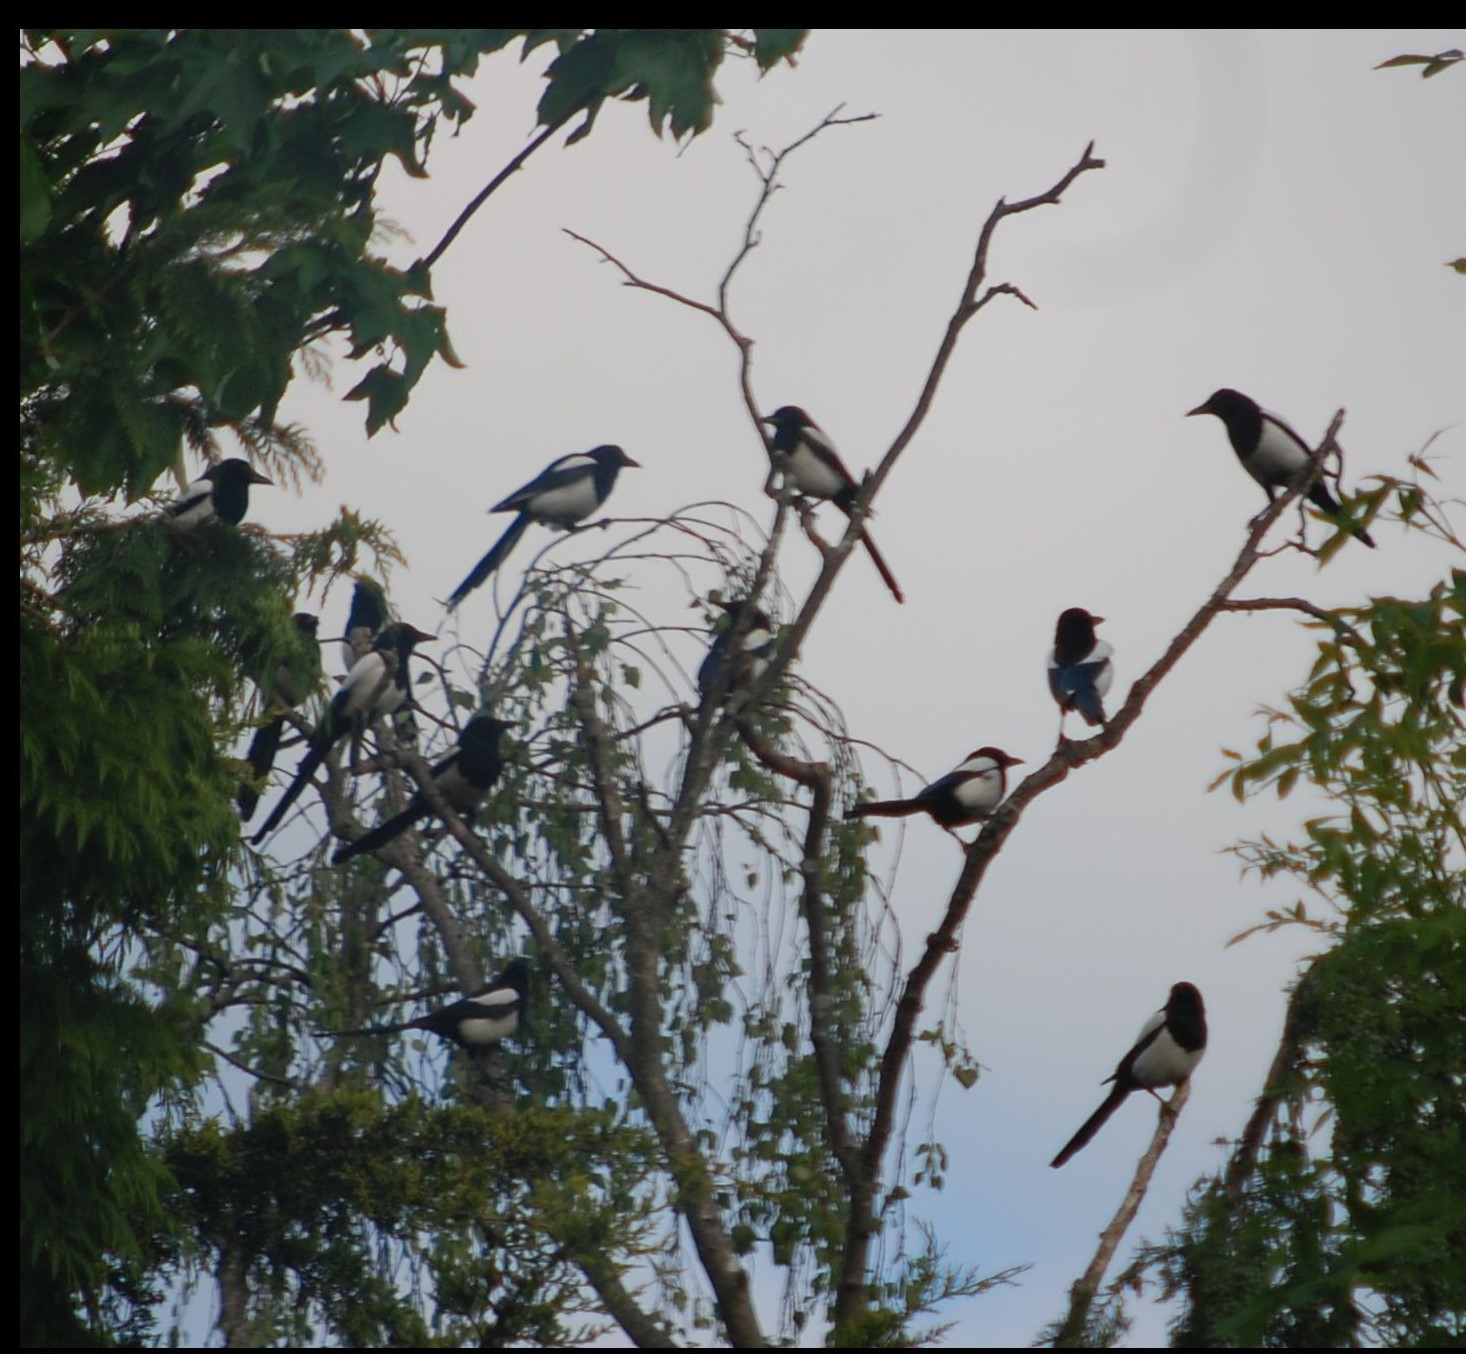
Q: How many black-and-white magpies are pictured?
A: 13